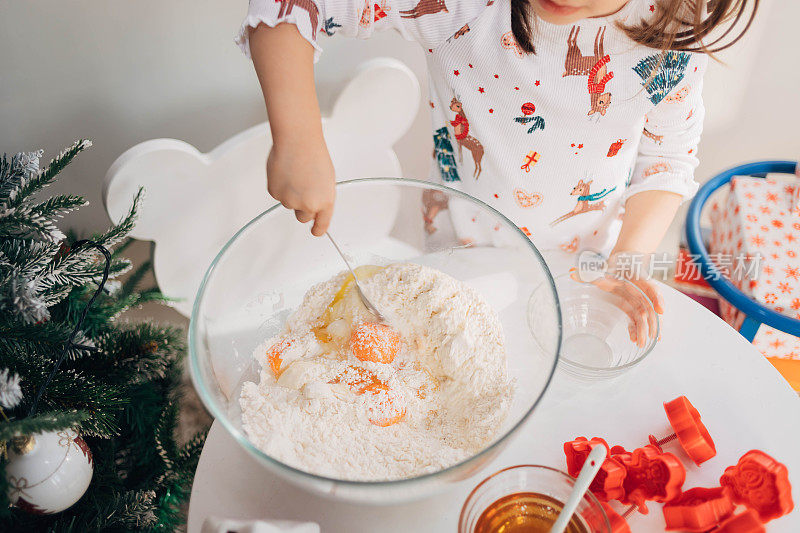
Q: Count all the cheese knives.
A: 0